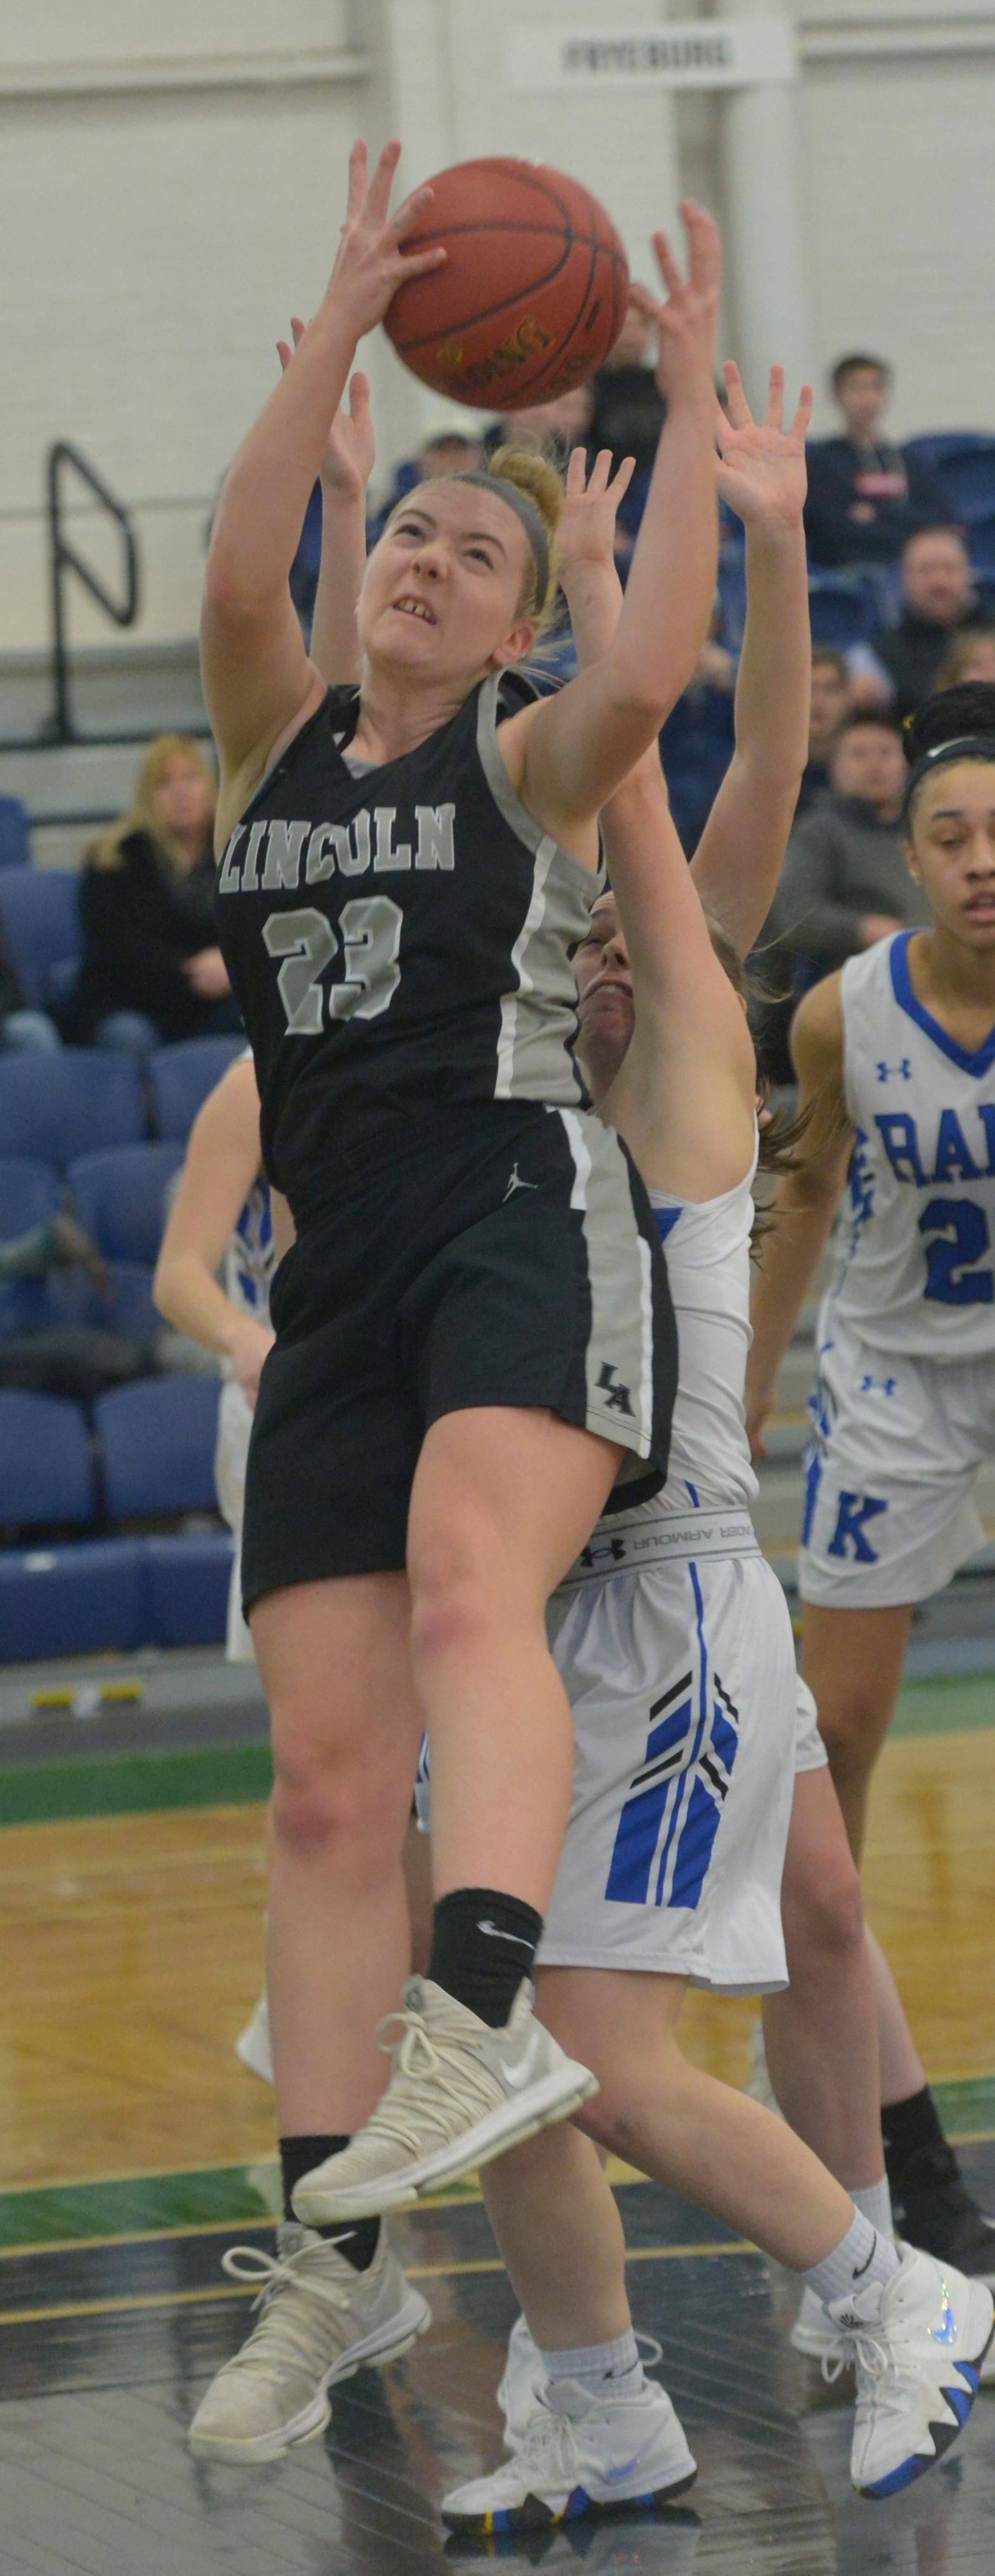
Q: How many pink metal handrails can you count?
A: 0